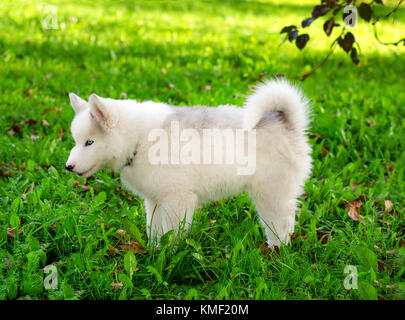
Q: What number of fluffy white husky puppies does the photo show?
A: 1